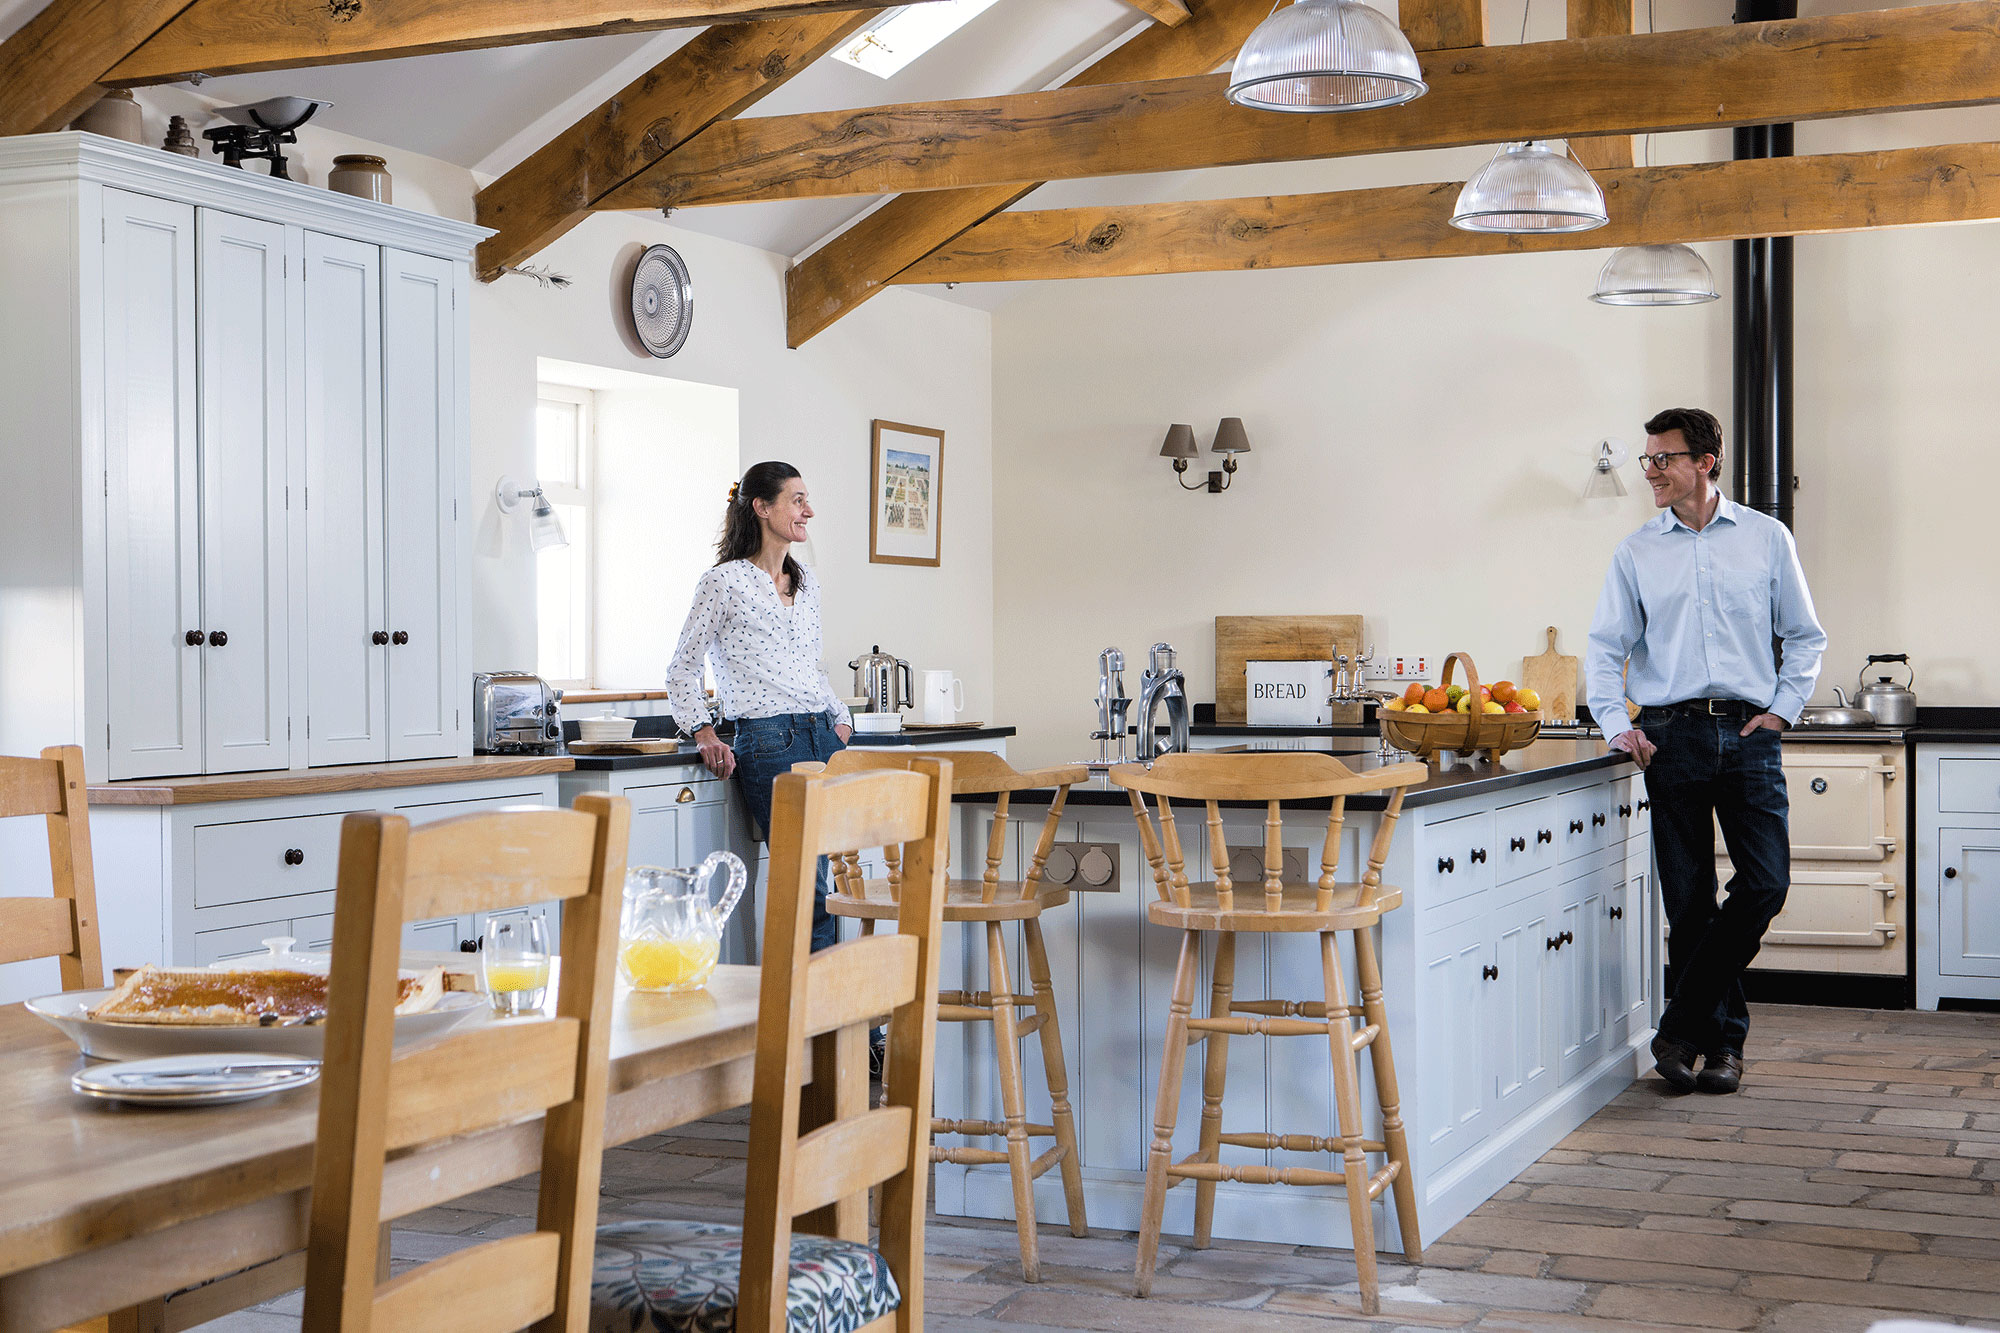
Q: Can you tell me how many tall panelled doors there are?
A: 4